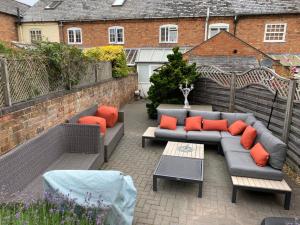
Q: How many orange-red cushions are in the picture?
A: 8